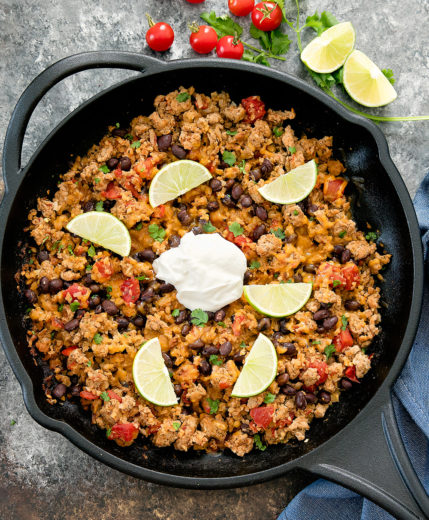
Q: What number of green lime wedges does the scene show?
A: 8